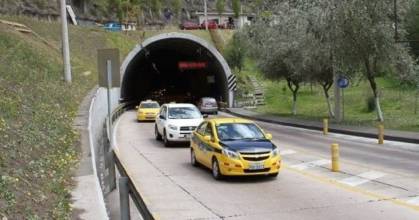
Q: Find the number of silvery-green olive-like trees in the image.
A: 3